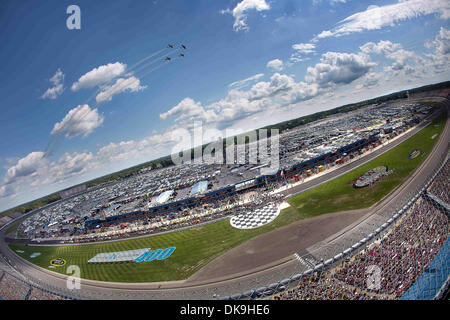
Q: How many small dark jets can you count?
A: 4